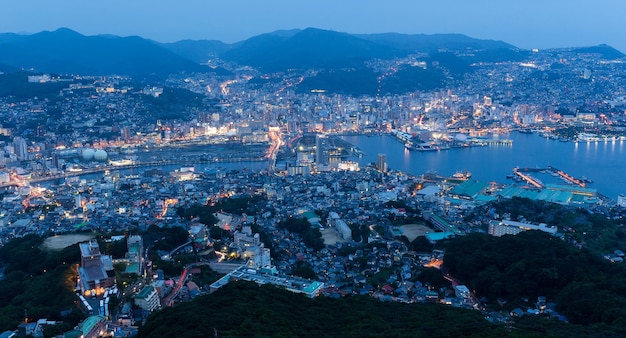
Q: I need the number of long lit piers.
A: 2